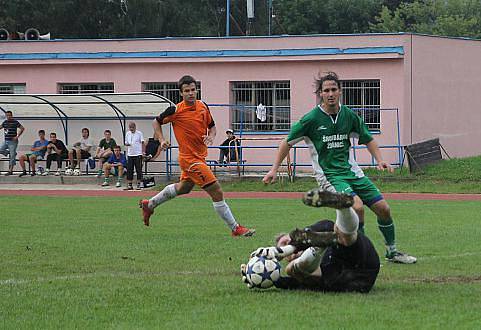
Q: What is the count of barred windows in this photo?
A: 5